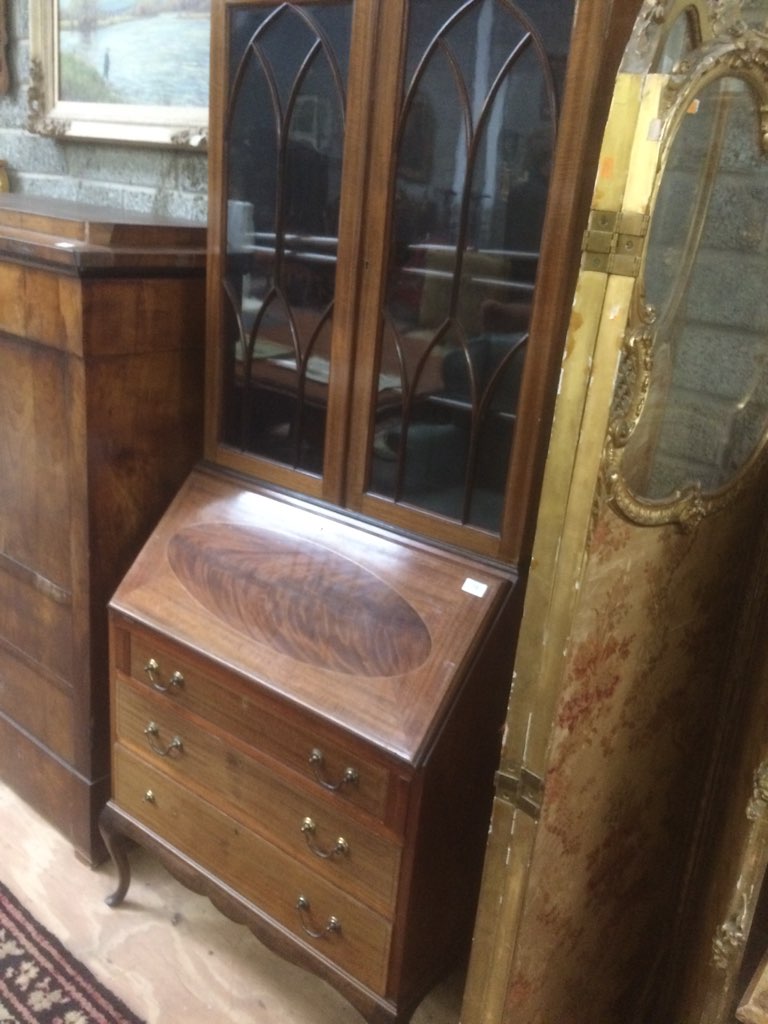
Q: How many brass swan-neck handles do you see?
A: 5